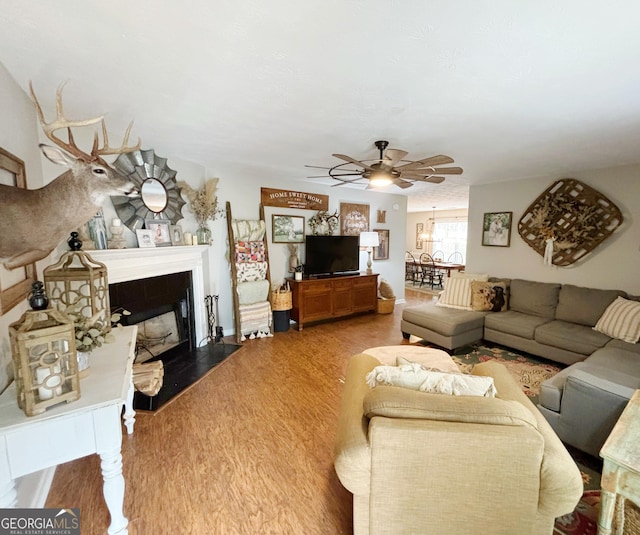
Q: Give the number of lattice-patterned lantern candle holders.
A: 2